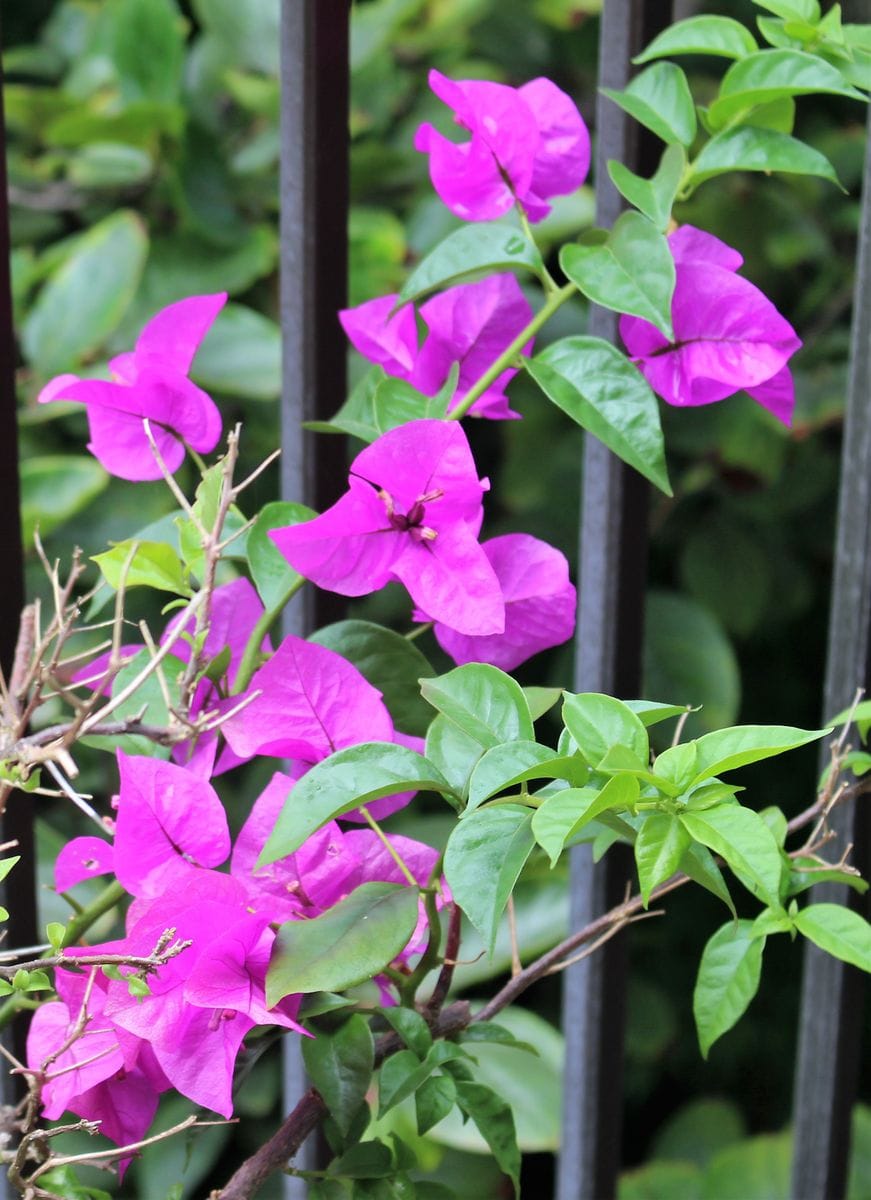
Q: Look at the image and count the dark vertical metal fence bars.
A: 4